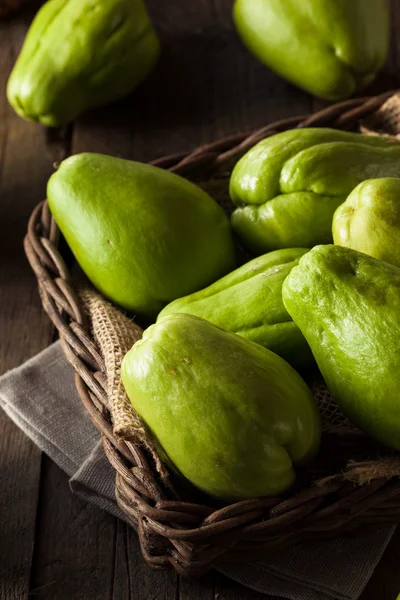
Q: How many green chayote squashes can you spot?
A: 8